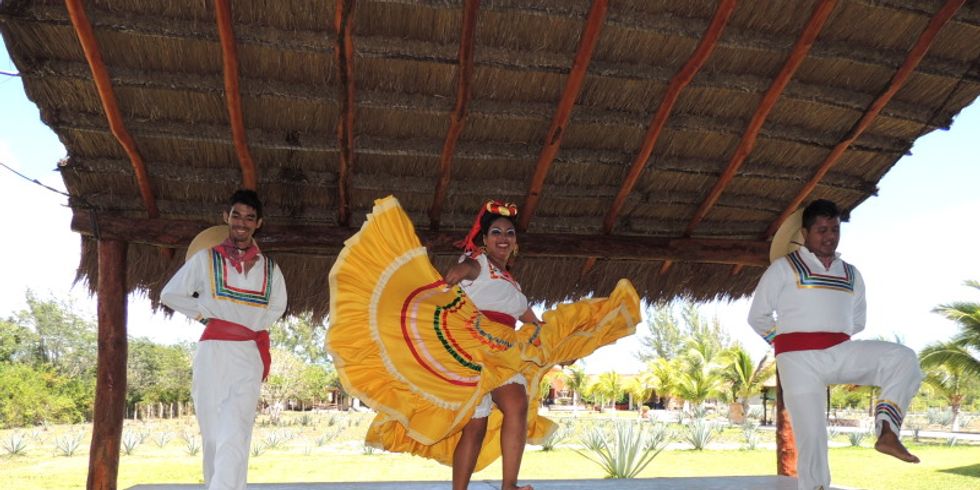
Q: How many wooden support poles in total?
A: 2